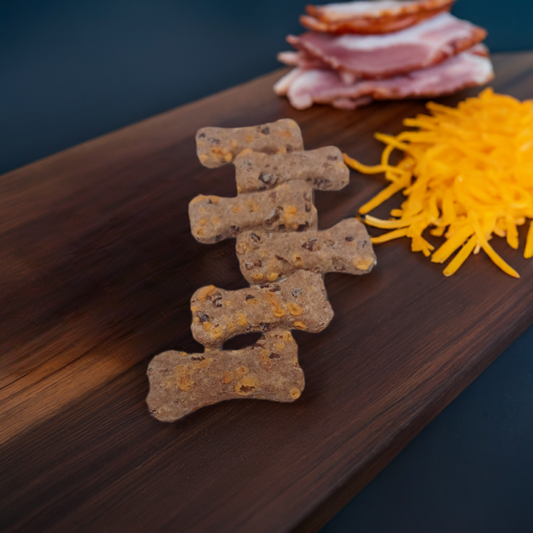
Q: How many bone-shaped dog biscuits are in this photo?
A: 6